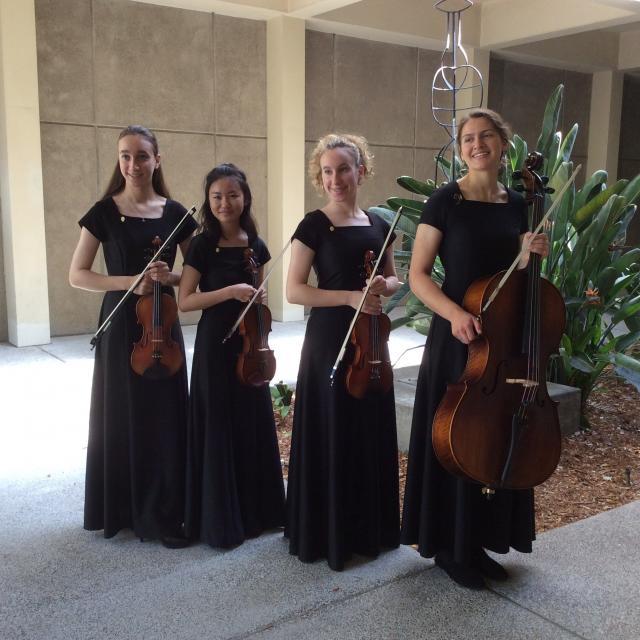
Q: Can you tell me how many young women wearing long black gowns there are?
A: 4